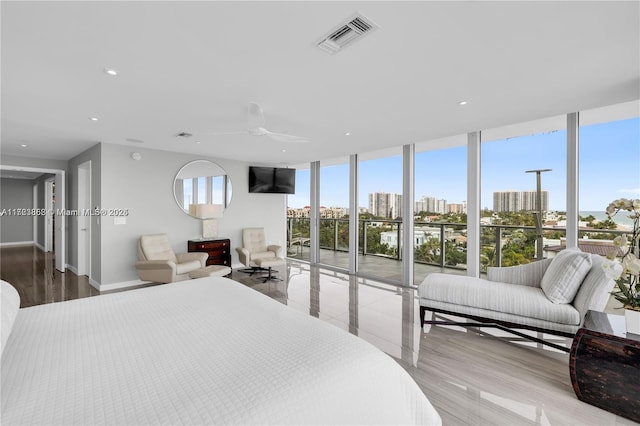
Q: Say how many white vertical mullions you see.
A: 5